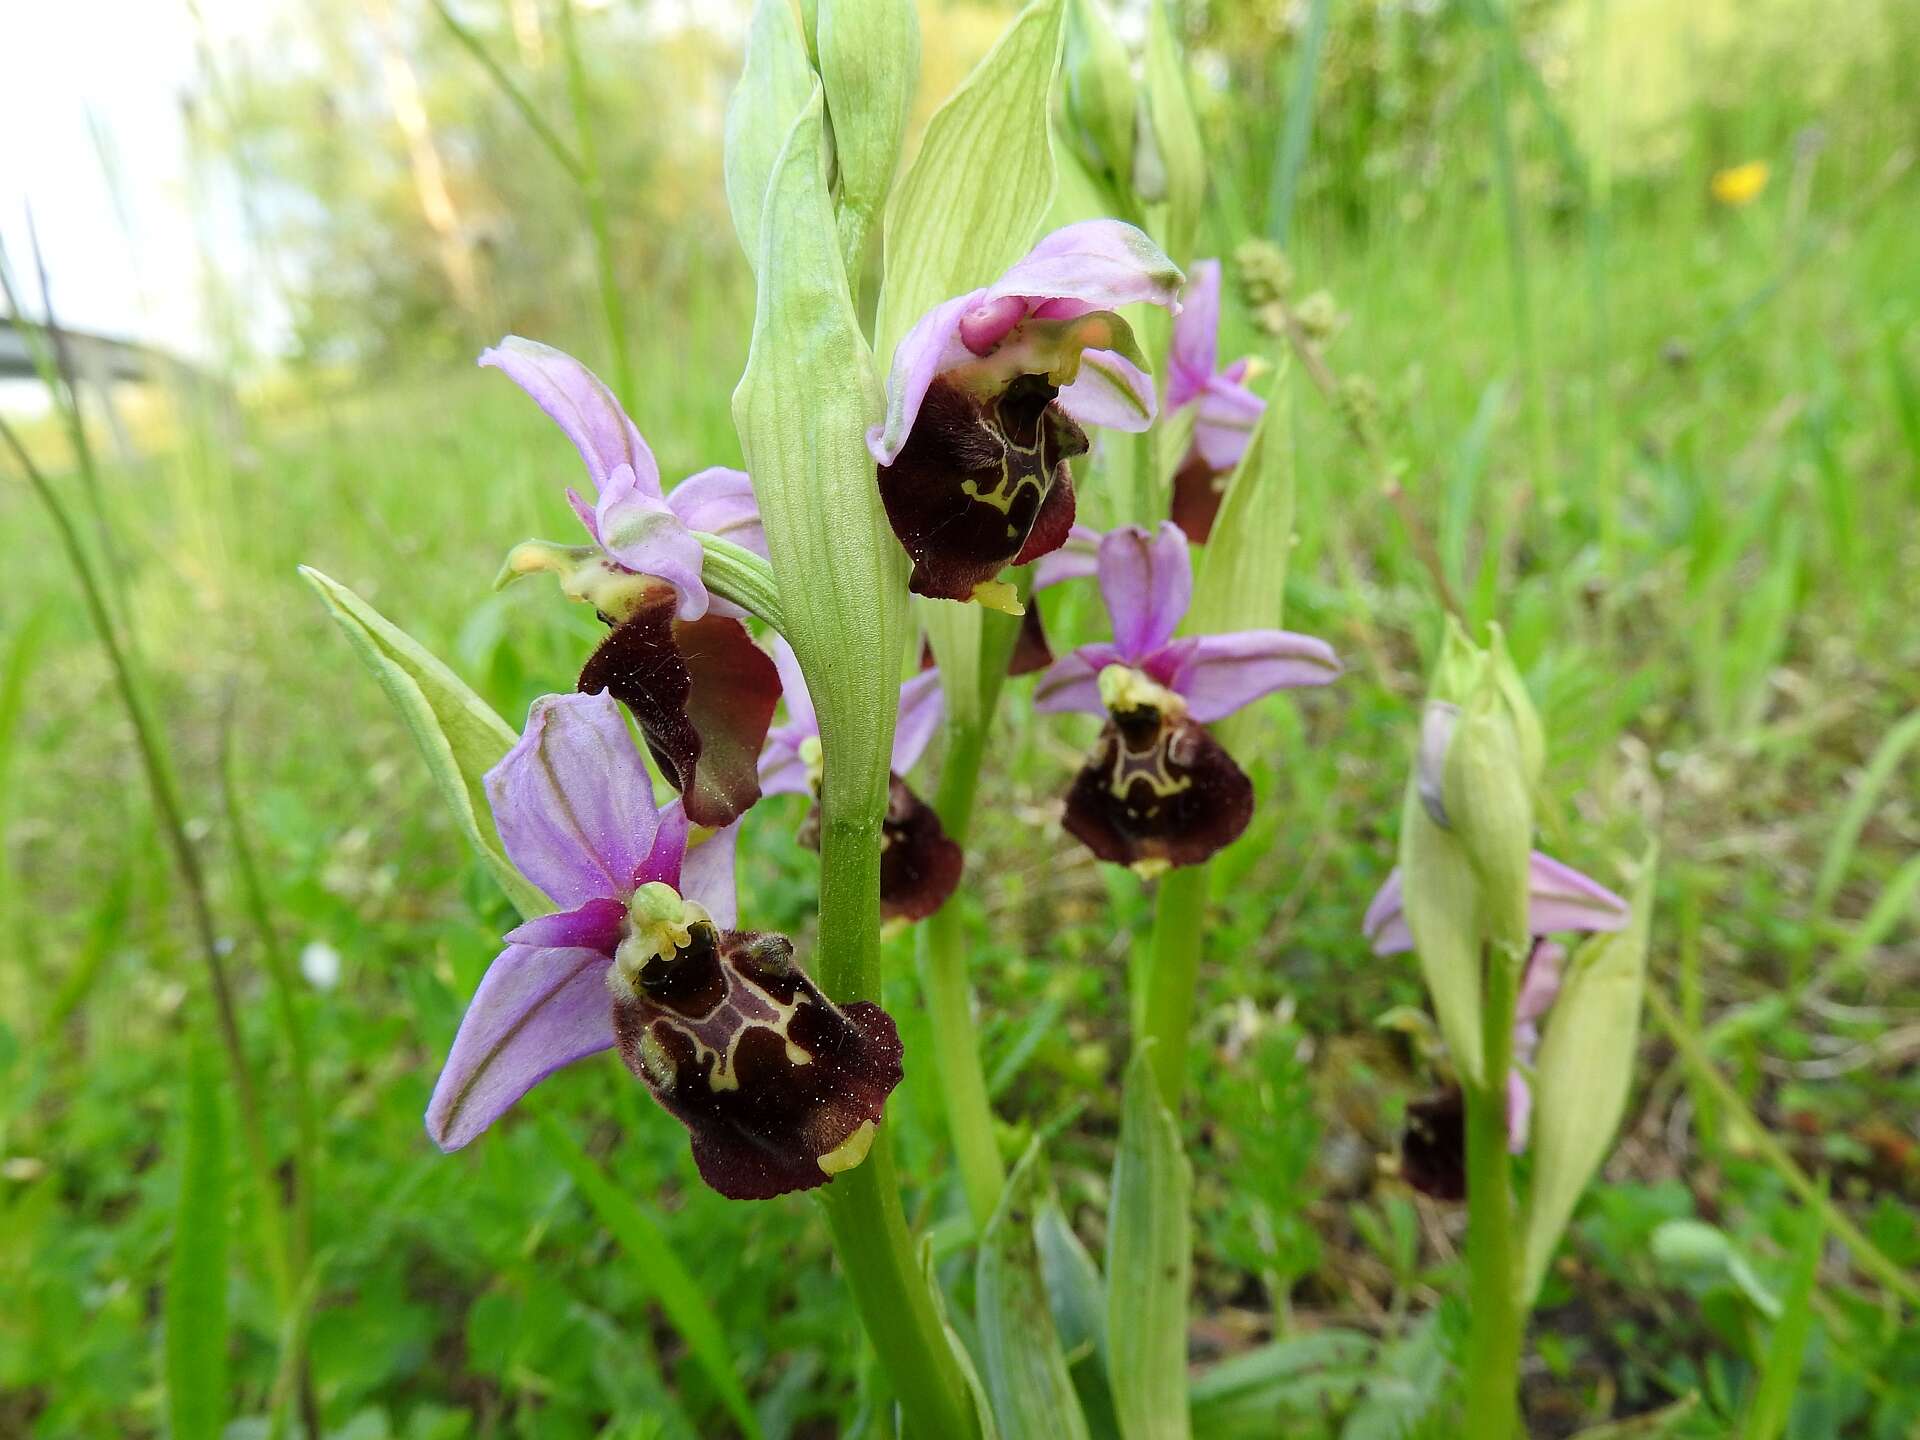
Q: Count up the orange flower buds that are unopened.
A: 0